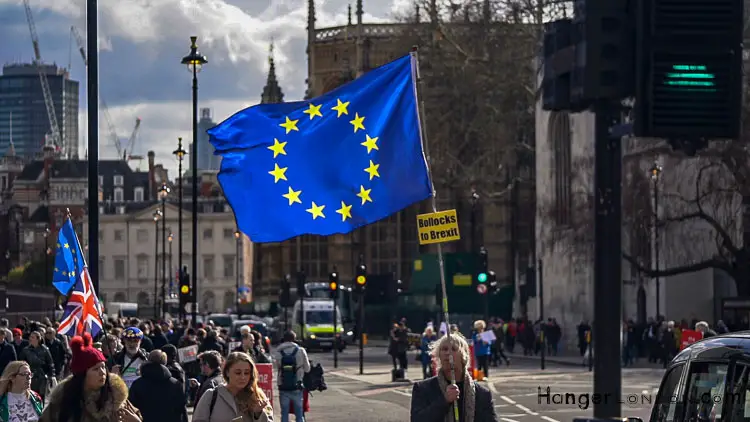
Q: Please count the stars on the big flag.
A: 12